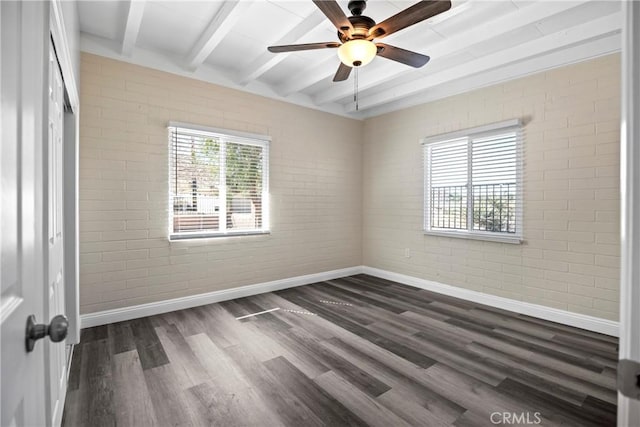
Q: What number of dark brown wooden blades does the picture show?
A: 5